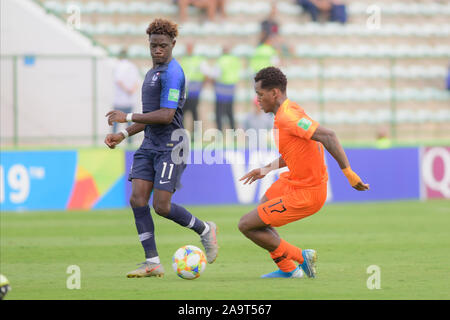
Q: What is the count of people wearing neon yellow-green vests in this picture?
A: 3